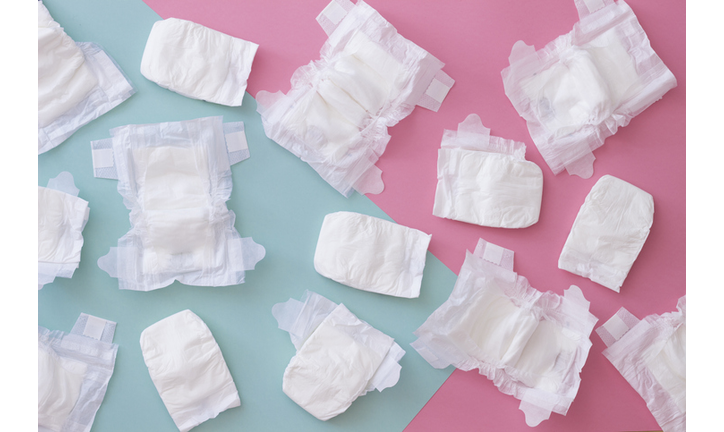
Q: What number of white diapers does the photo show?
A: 14